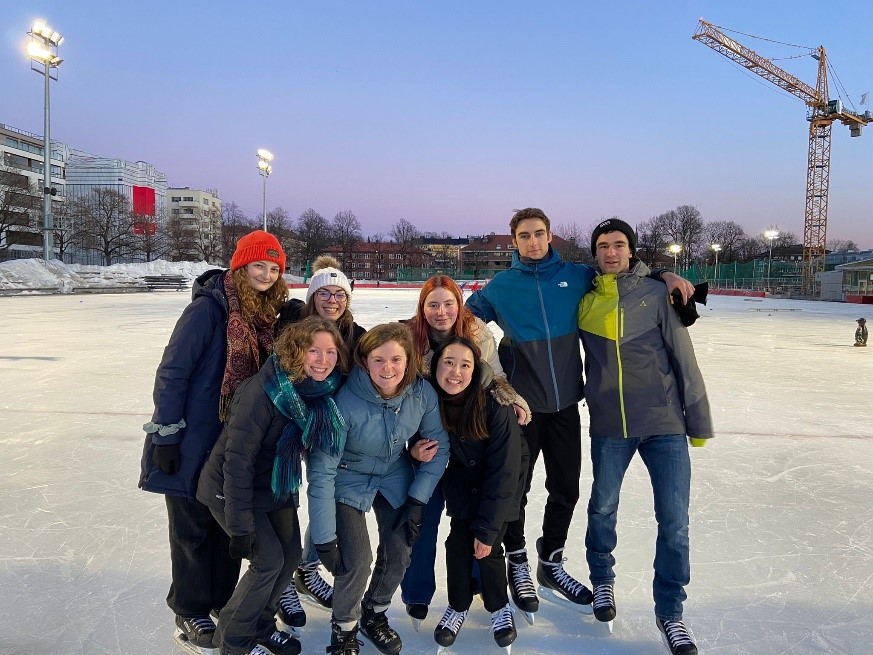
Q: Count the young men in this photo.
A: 2